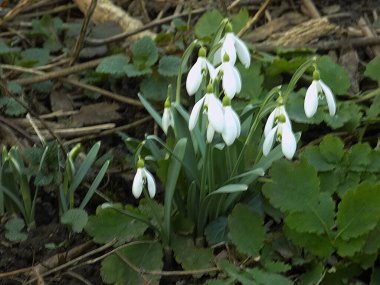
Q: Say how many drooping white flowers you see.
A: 10